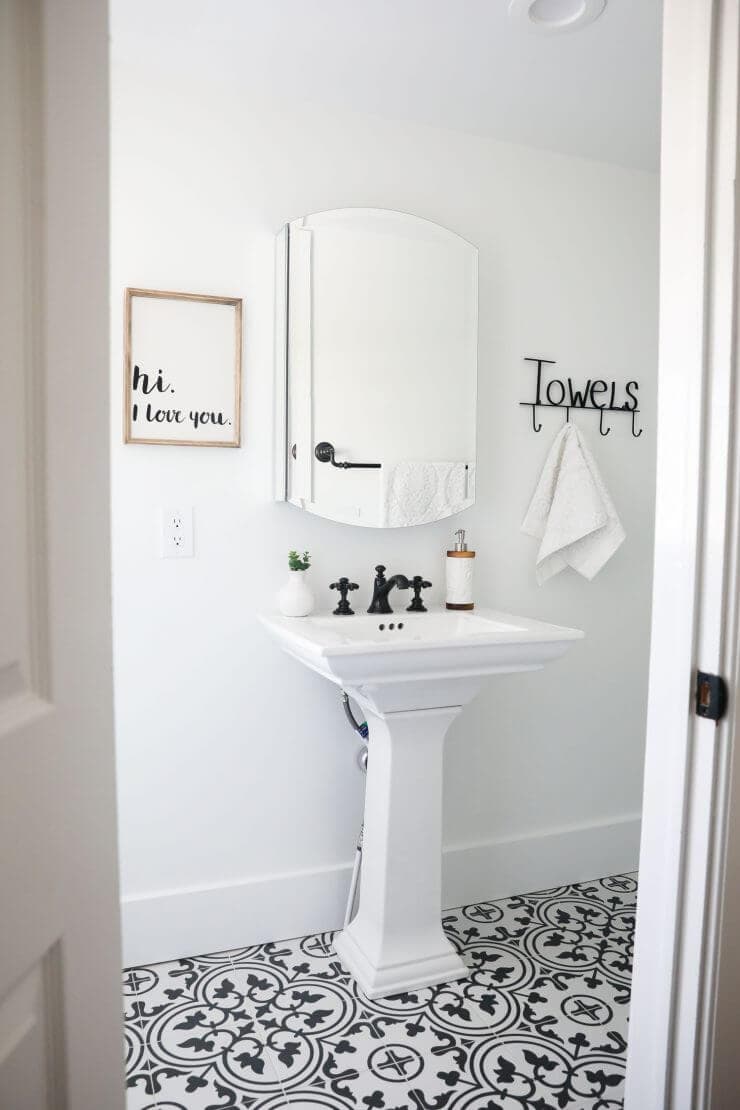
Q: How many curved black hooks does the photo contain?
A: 4